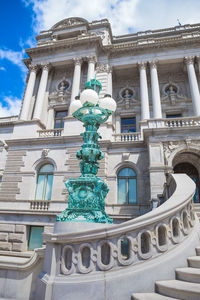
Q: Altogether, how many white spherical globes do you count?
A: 3